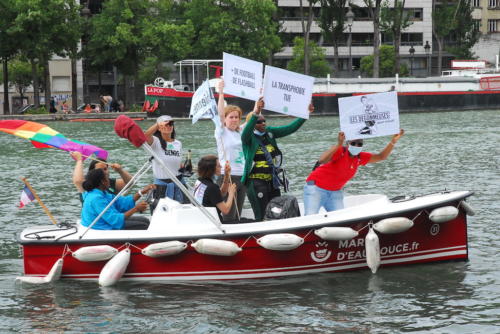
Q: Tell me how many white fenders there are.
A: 11